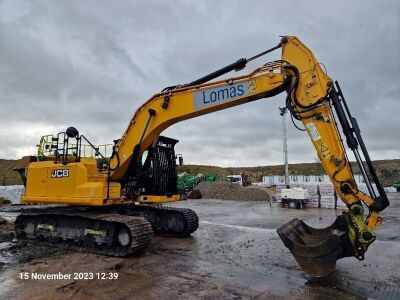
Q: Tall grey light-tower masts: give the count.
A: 1